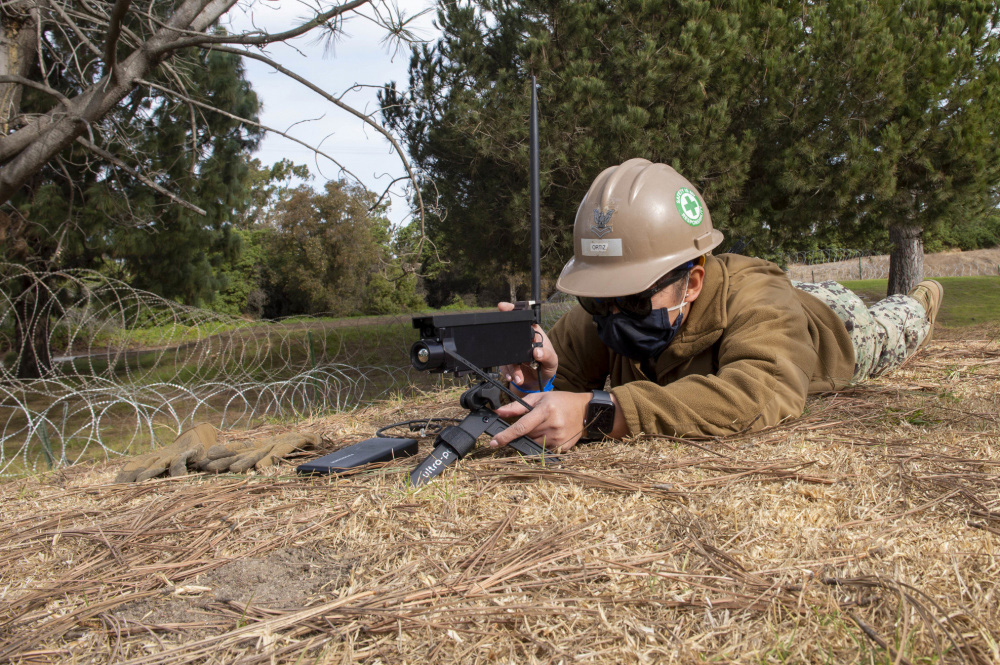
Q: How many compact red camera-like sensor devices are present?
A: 0